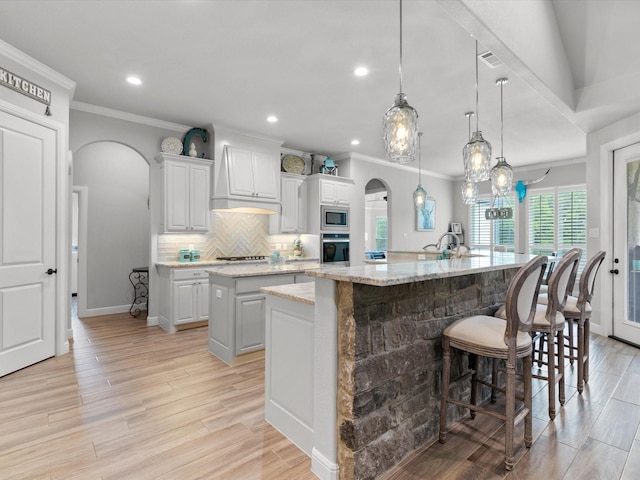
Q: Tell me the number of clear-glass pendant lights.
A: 5